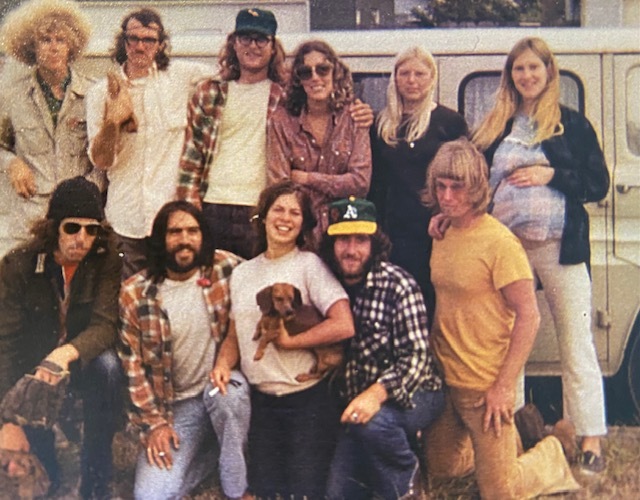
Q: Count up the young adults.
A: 11